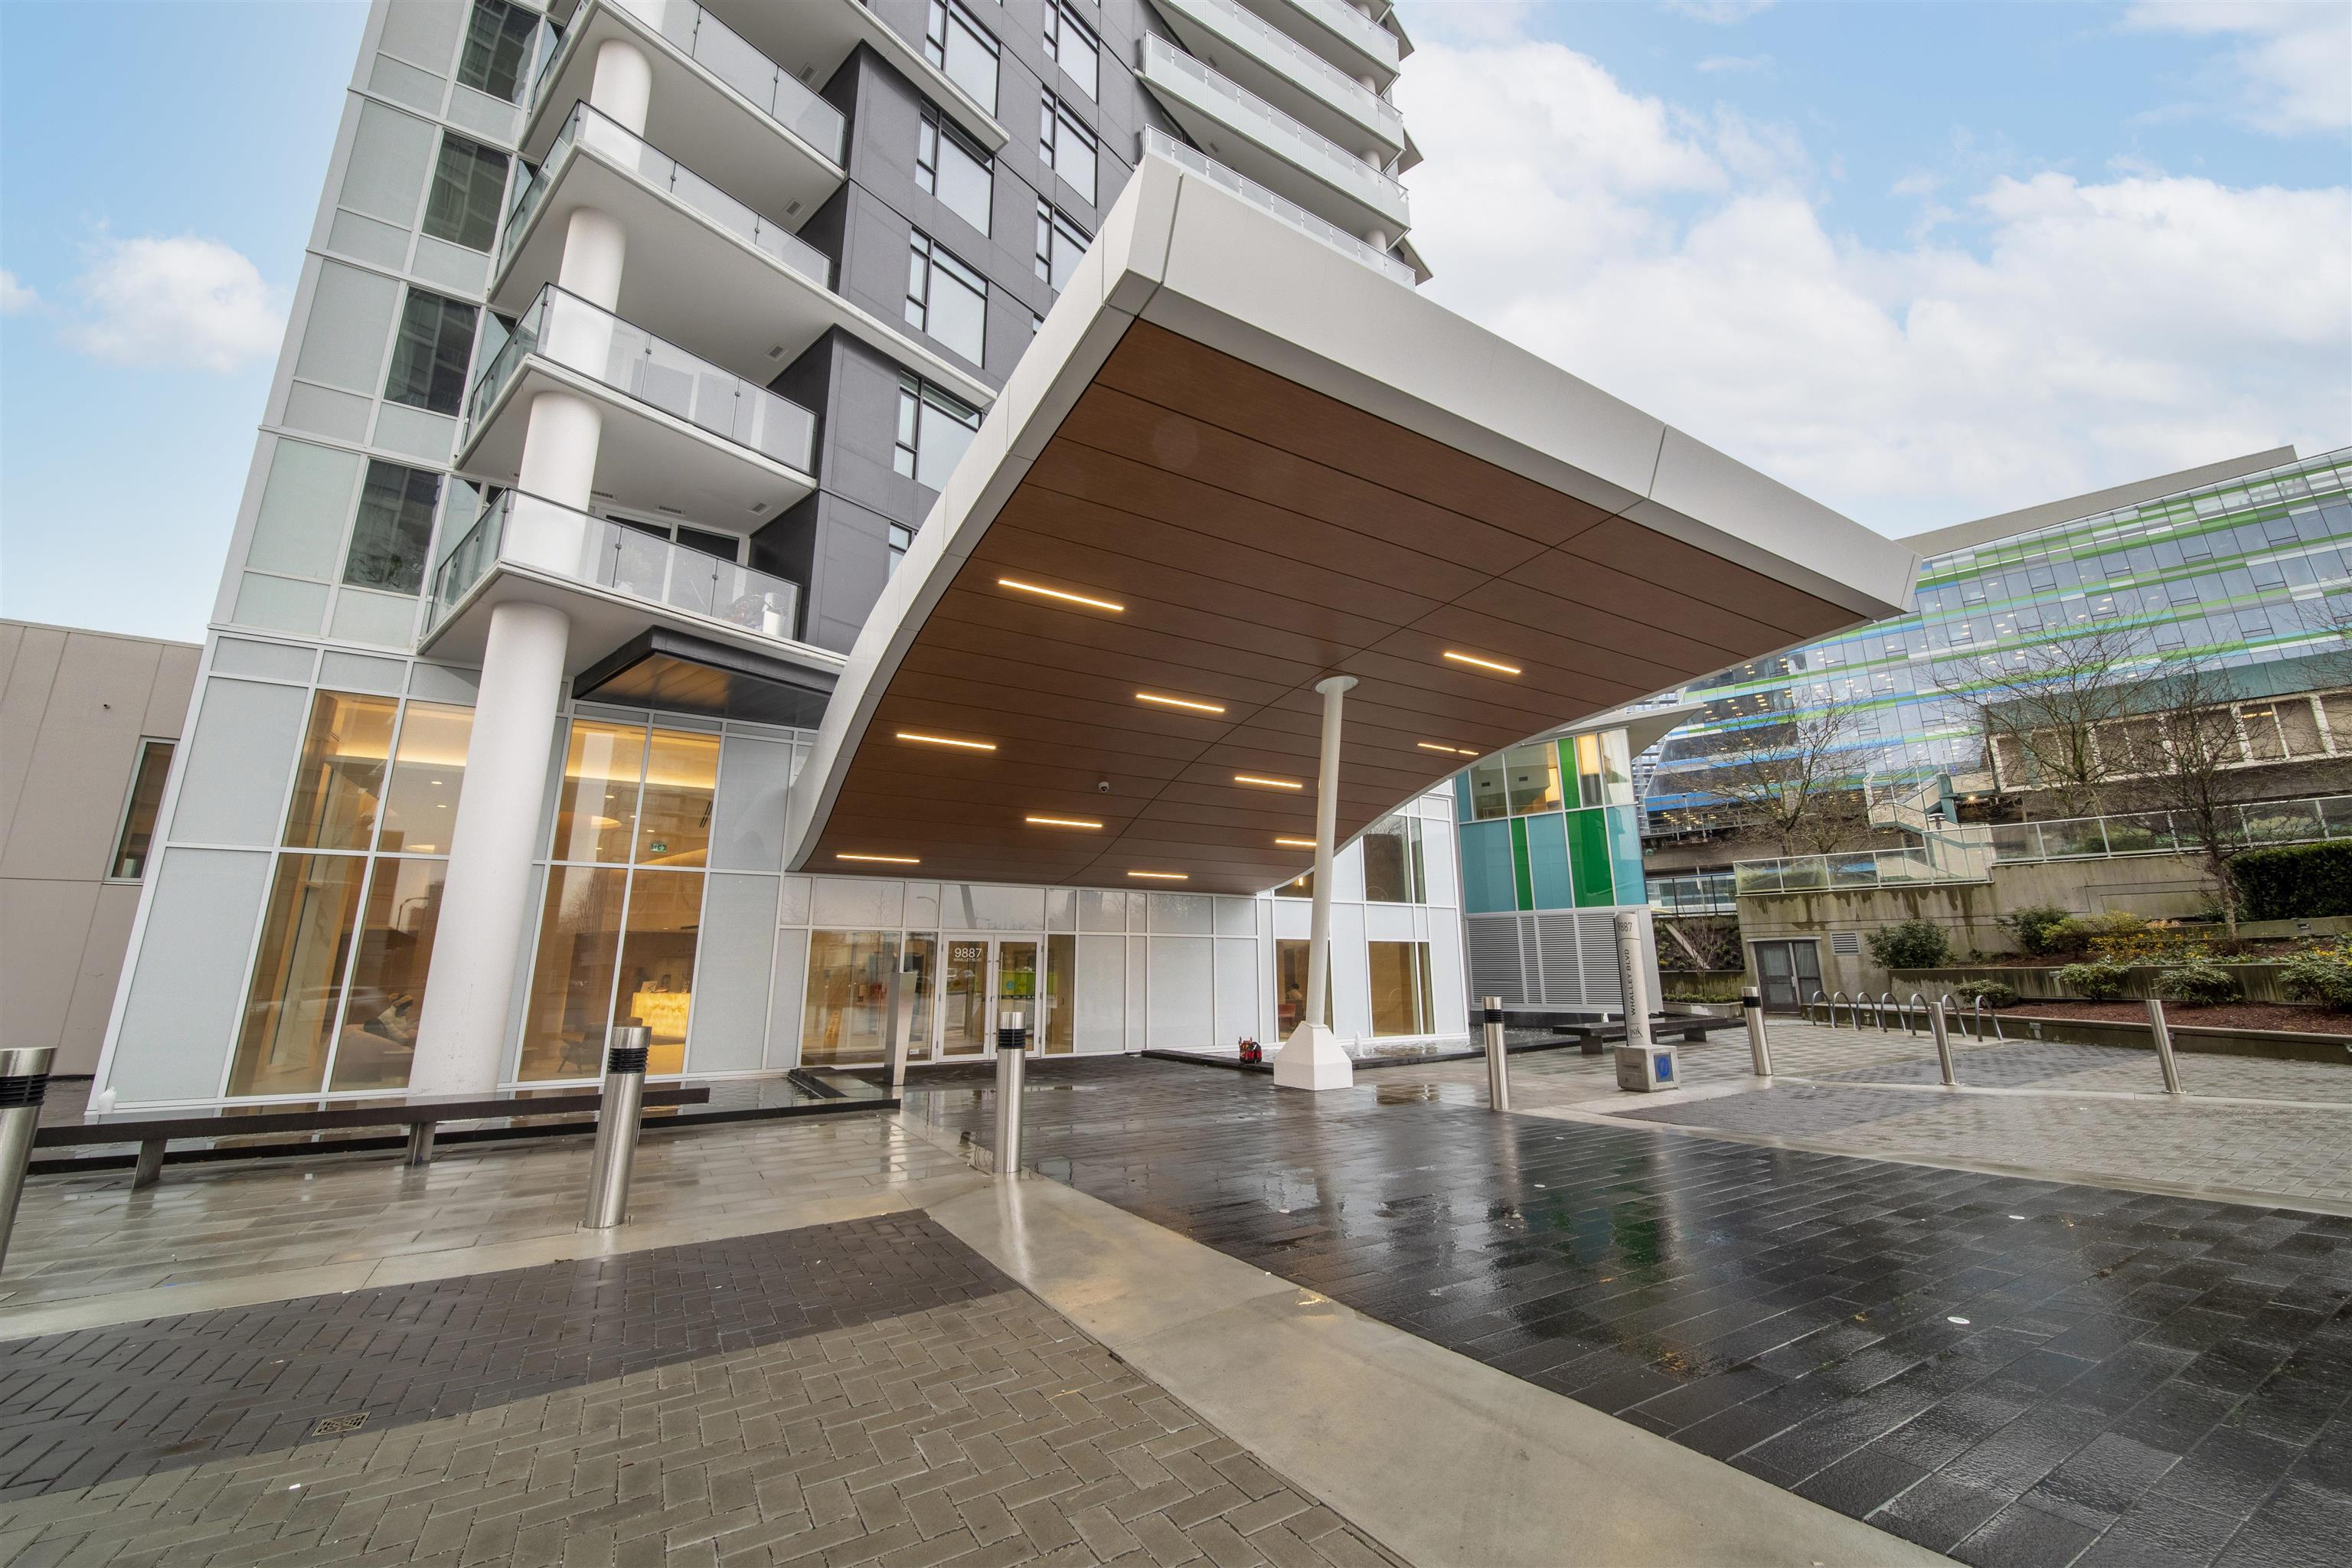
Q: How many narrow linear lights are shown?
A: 10